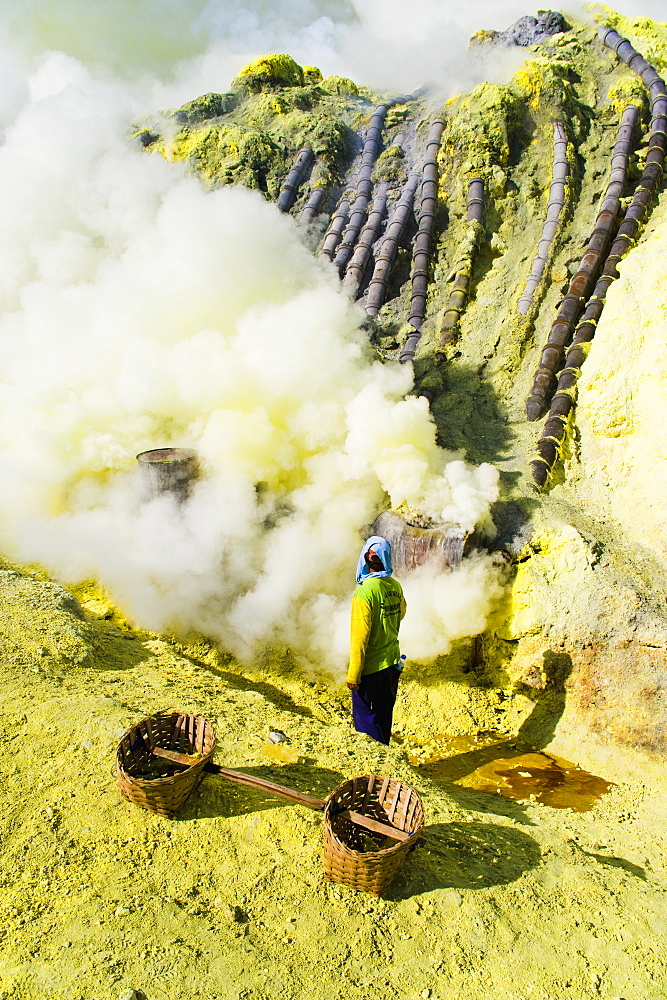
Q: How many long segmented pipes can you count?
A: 11